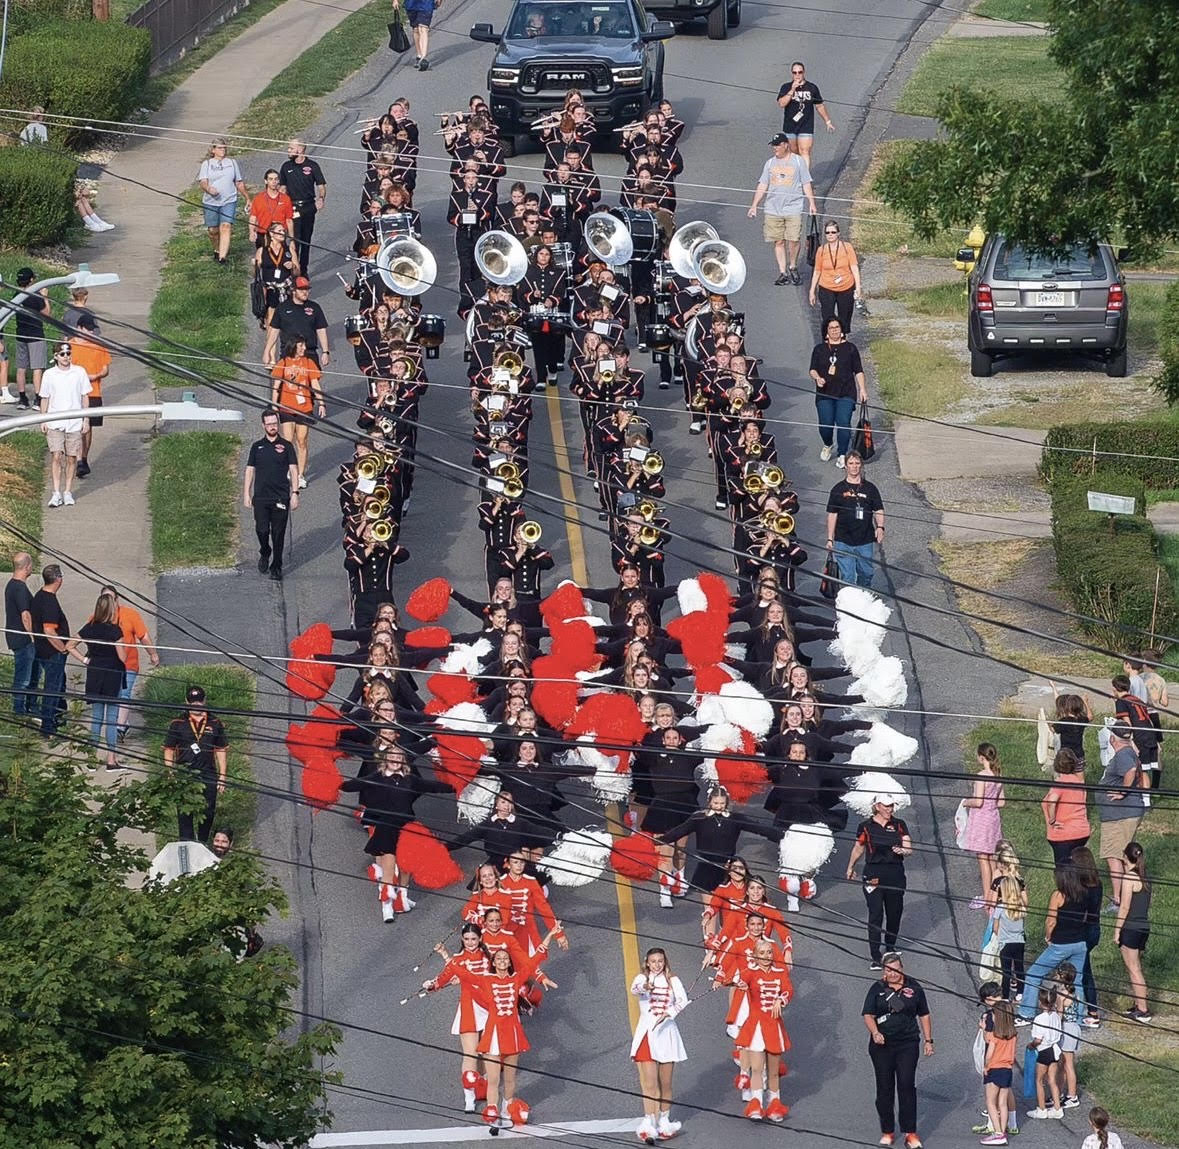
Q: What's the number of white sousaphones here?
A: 5